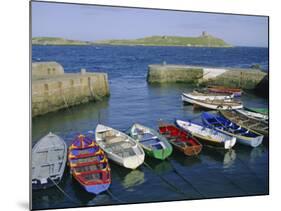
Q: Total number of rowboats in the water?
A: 12